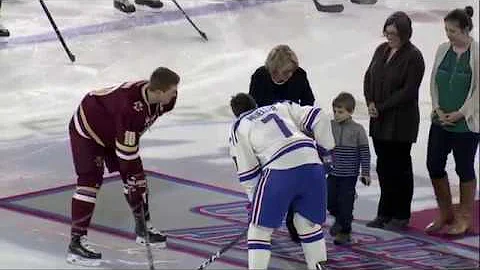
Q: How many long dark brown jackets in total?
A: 1